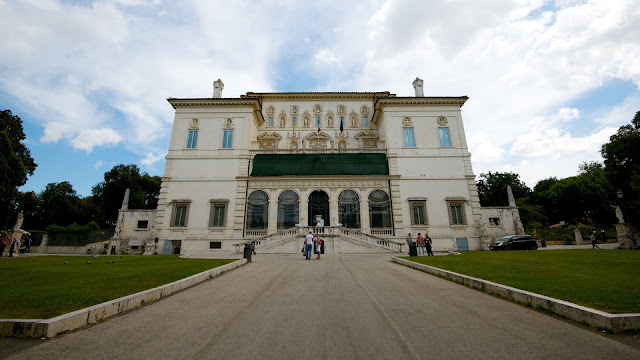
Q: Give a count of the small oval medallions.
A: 9